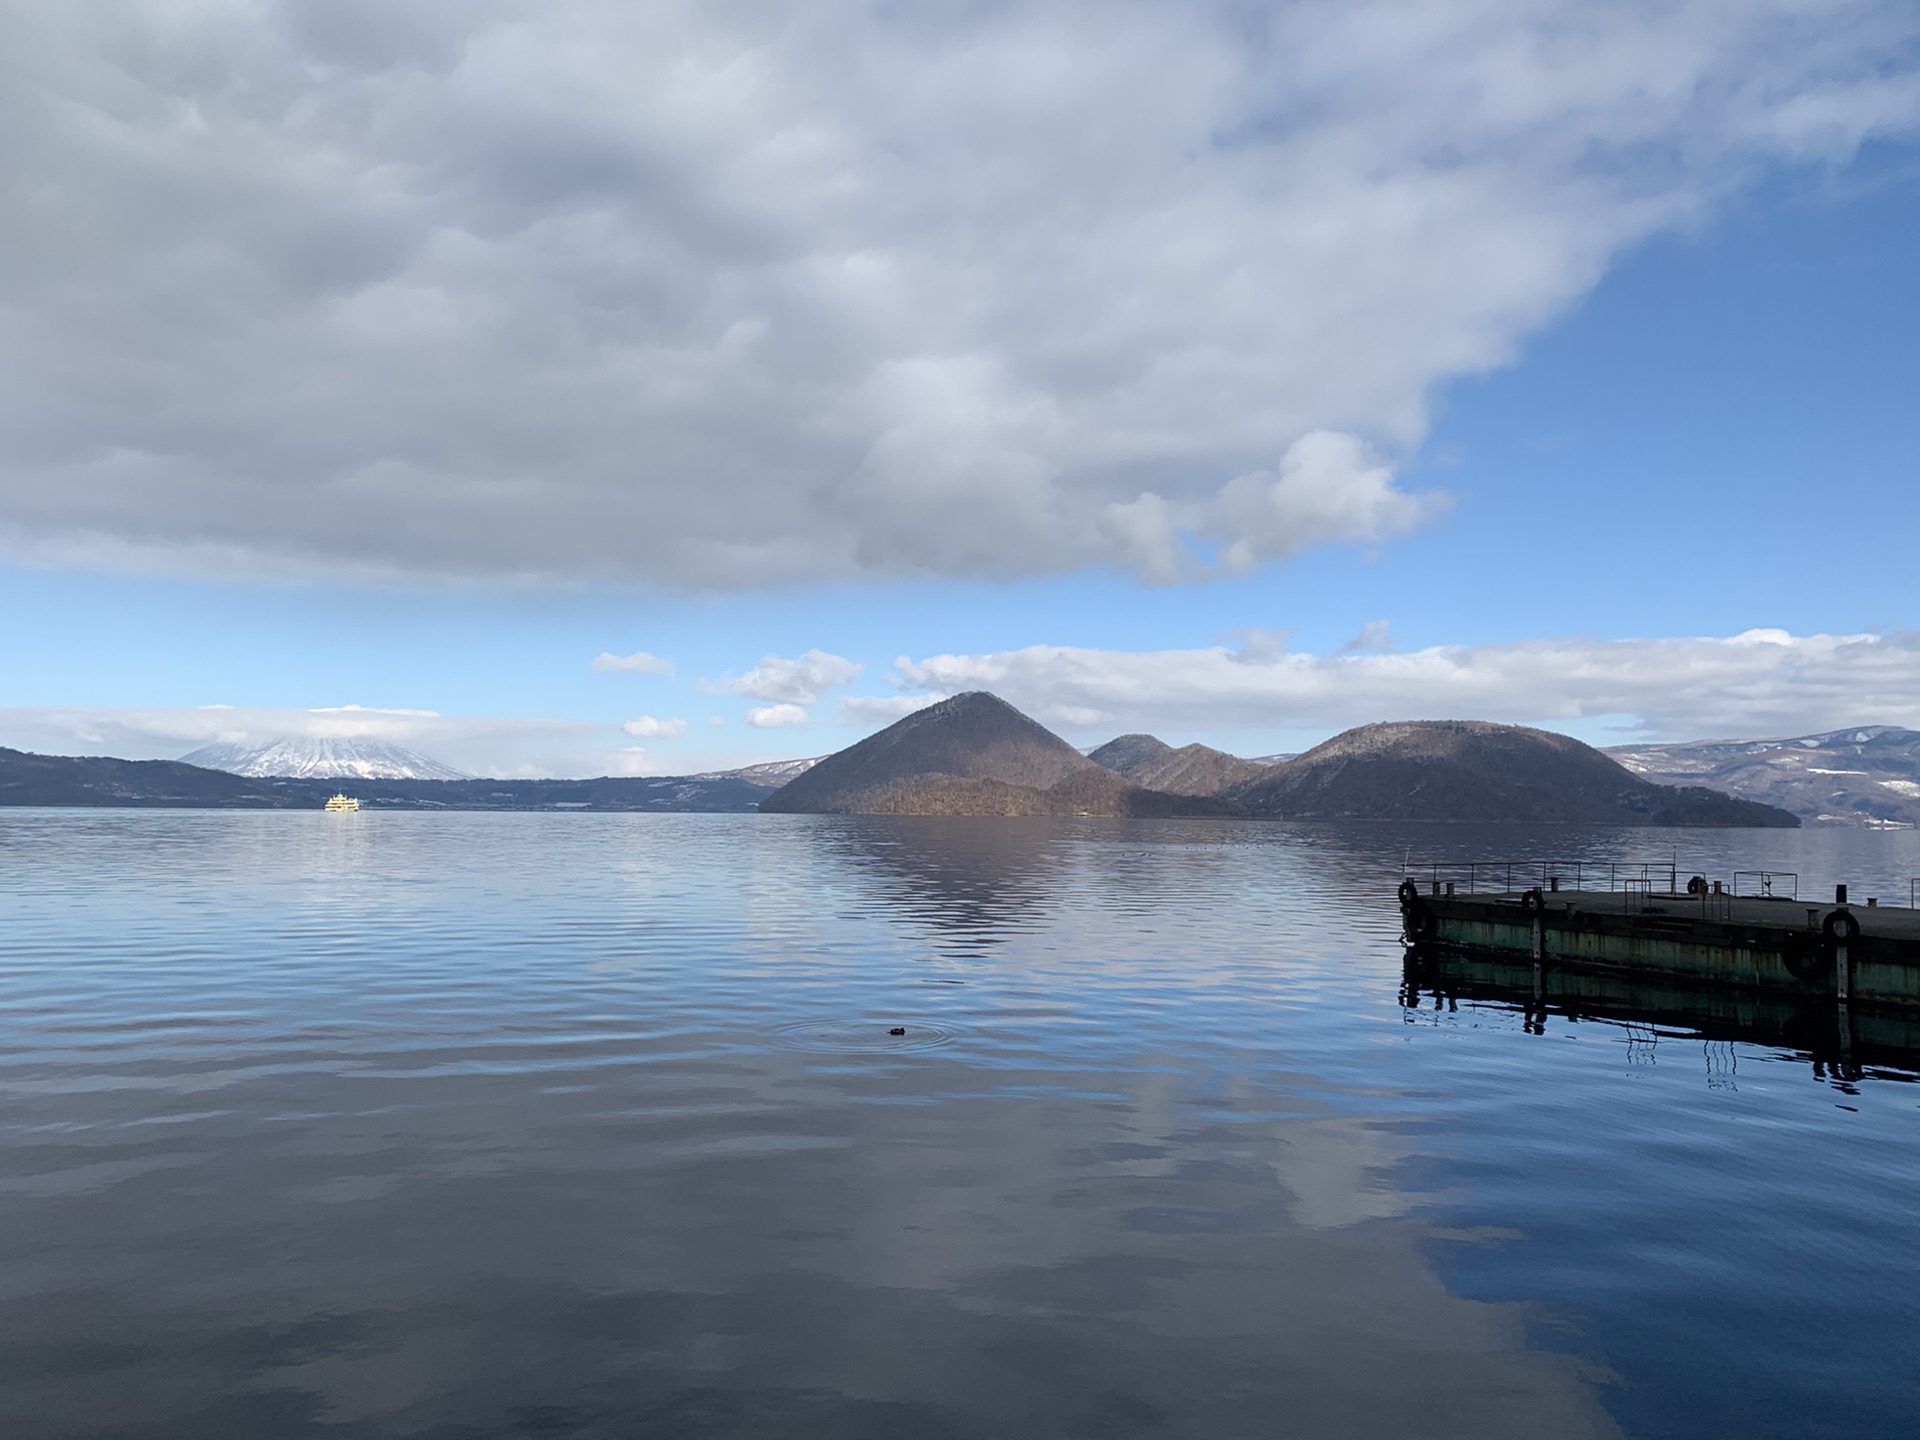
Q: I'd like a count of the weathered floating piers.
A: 1